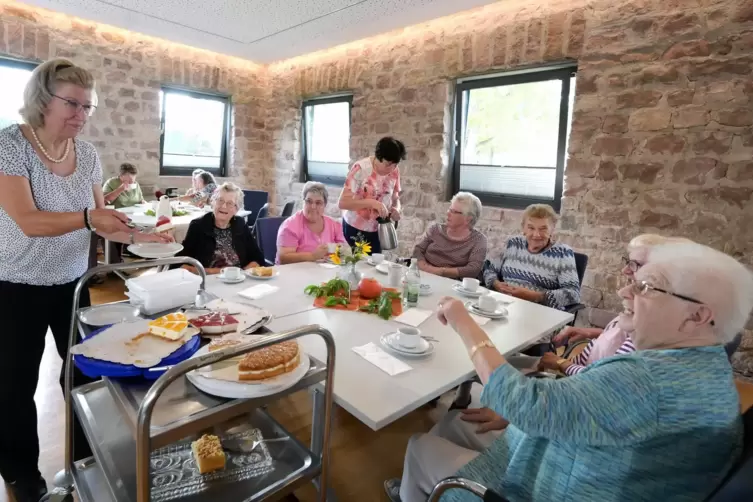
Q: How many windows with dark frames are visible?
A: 4